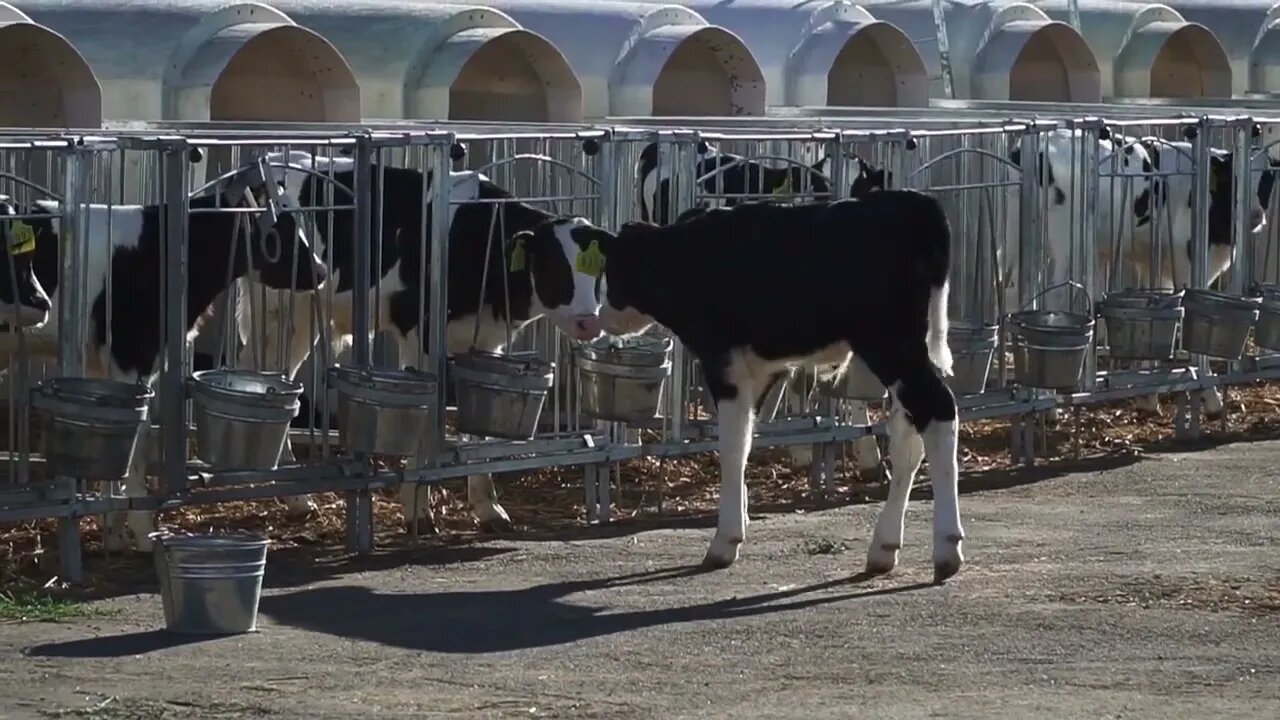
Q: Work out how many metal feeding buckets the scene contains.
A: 12